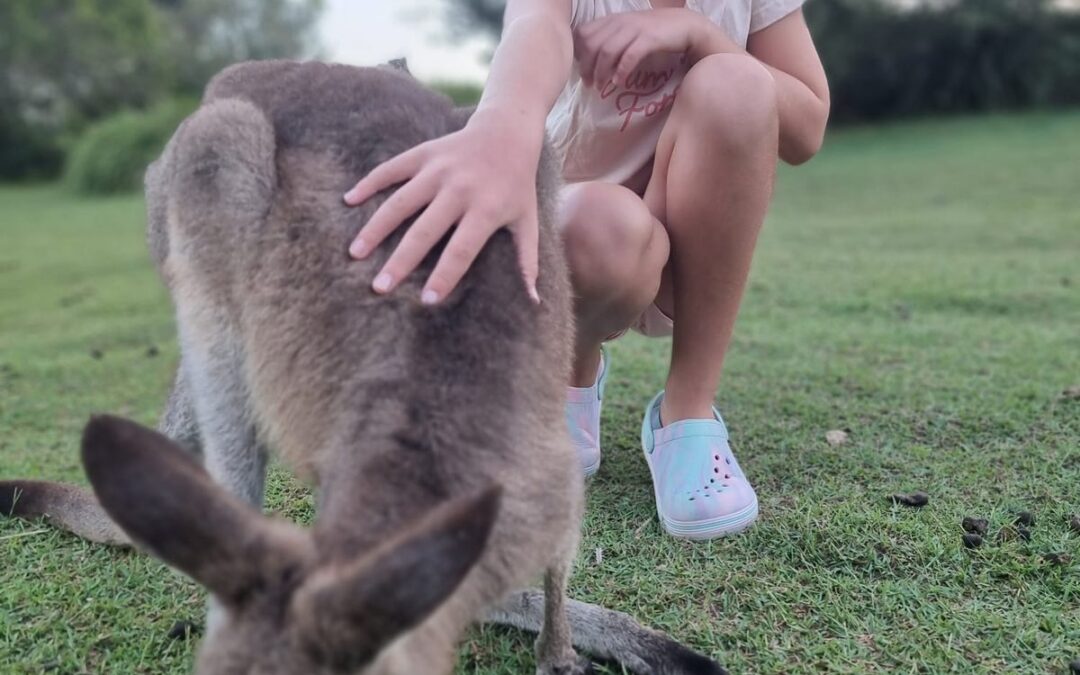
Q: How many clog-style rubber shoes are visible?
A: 2